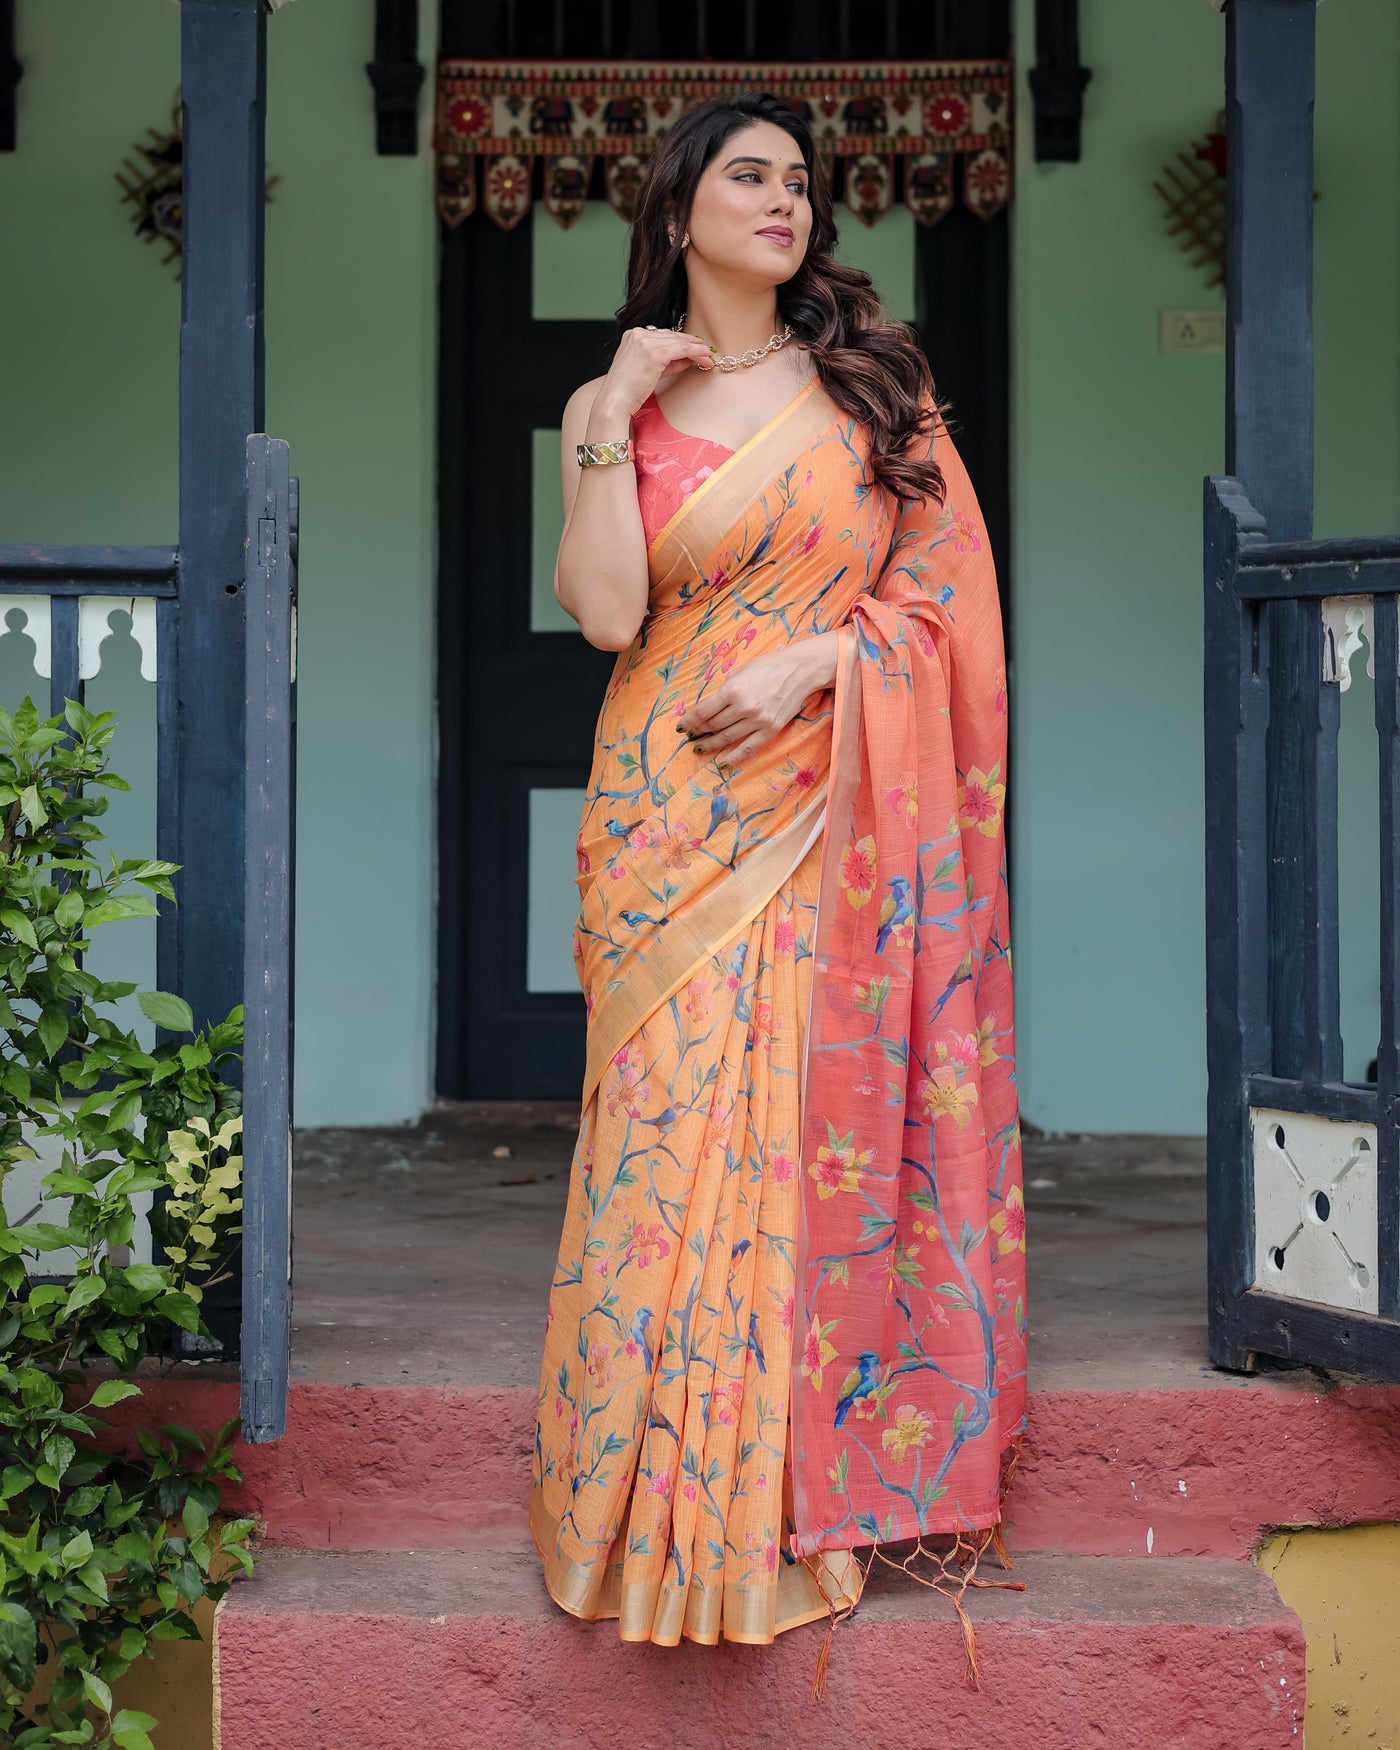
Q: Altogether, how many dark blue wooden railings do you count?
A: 2